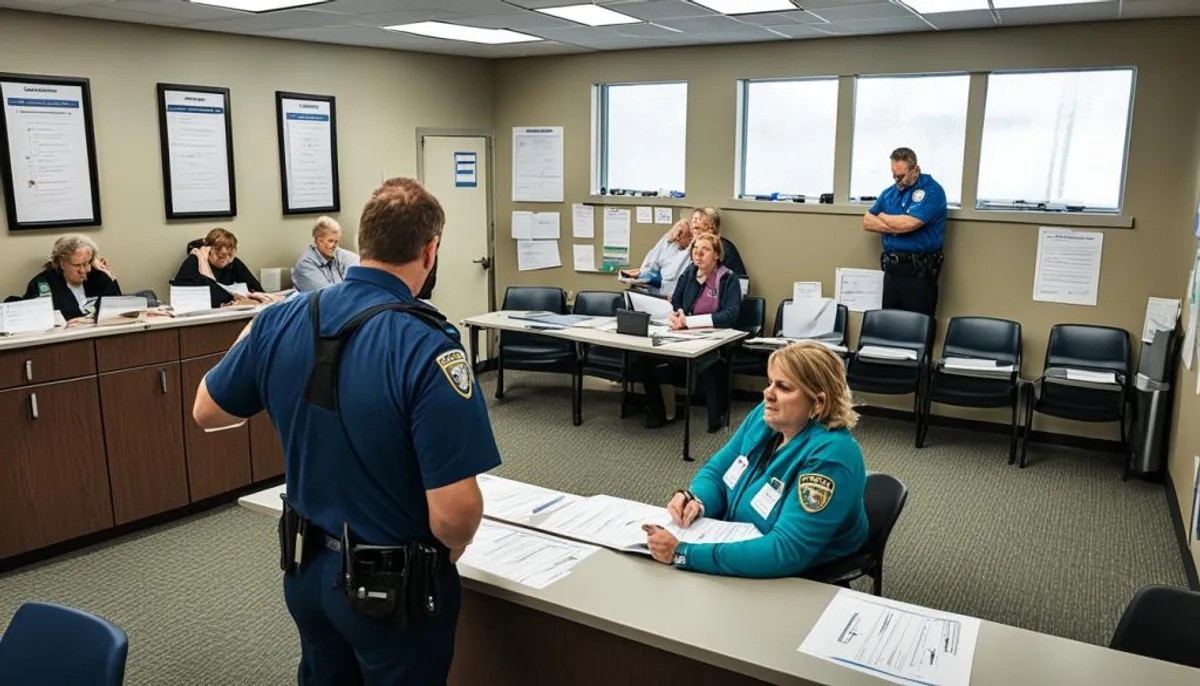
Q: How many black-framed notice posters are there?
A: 3